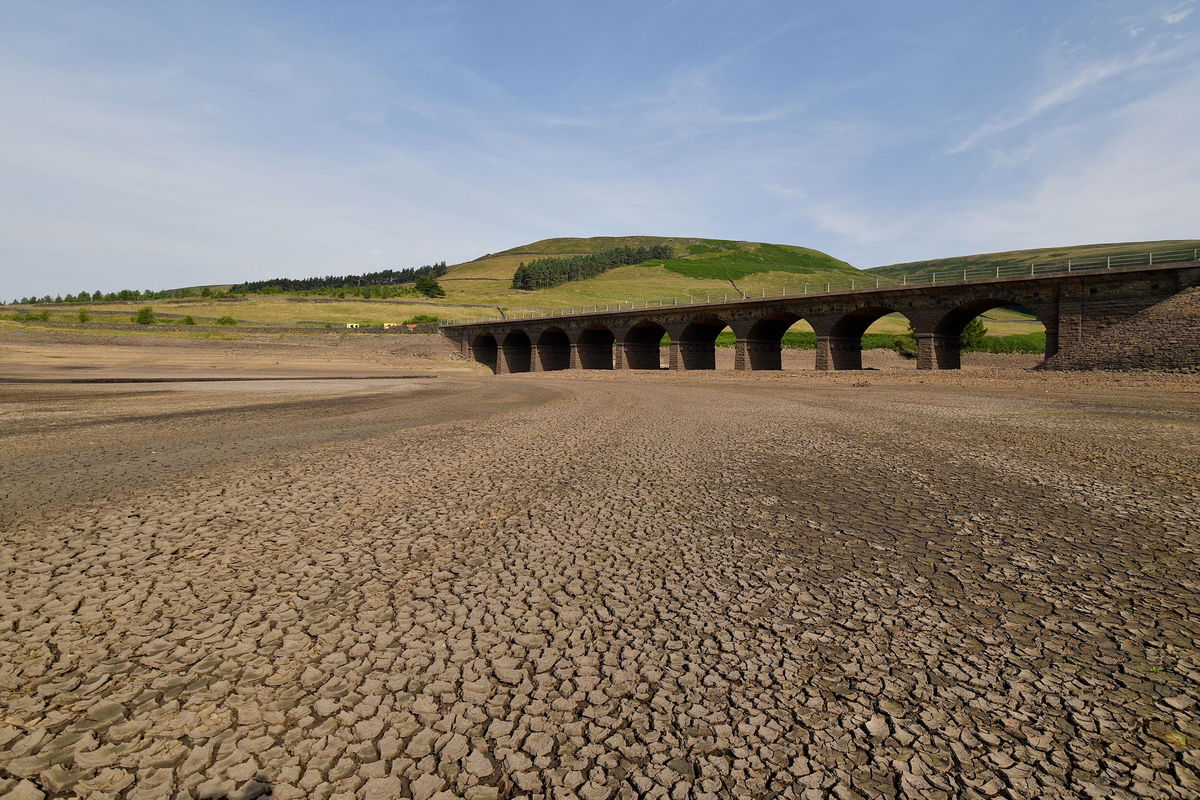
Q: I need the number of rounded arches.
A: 9